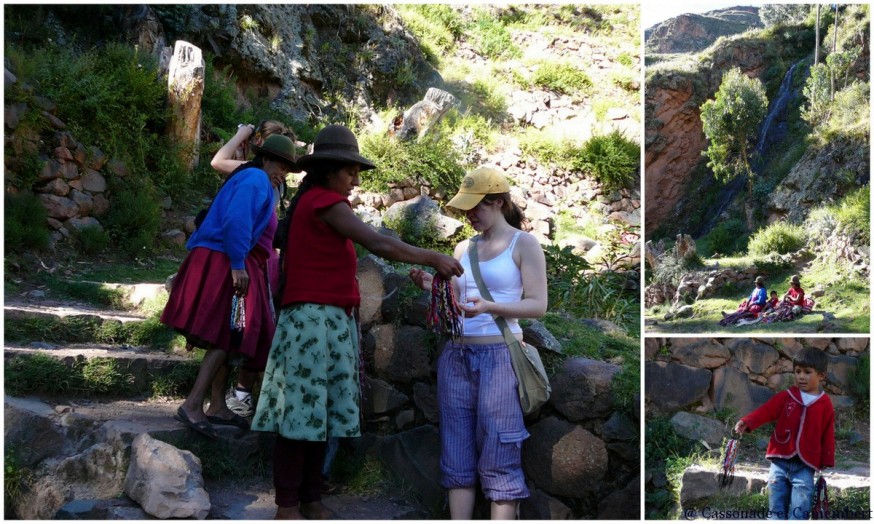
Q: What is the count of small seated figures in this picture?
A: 3